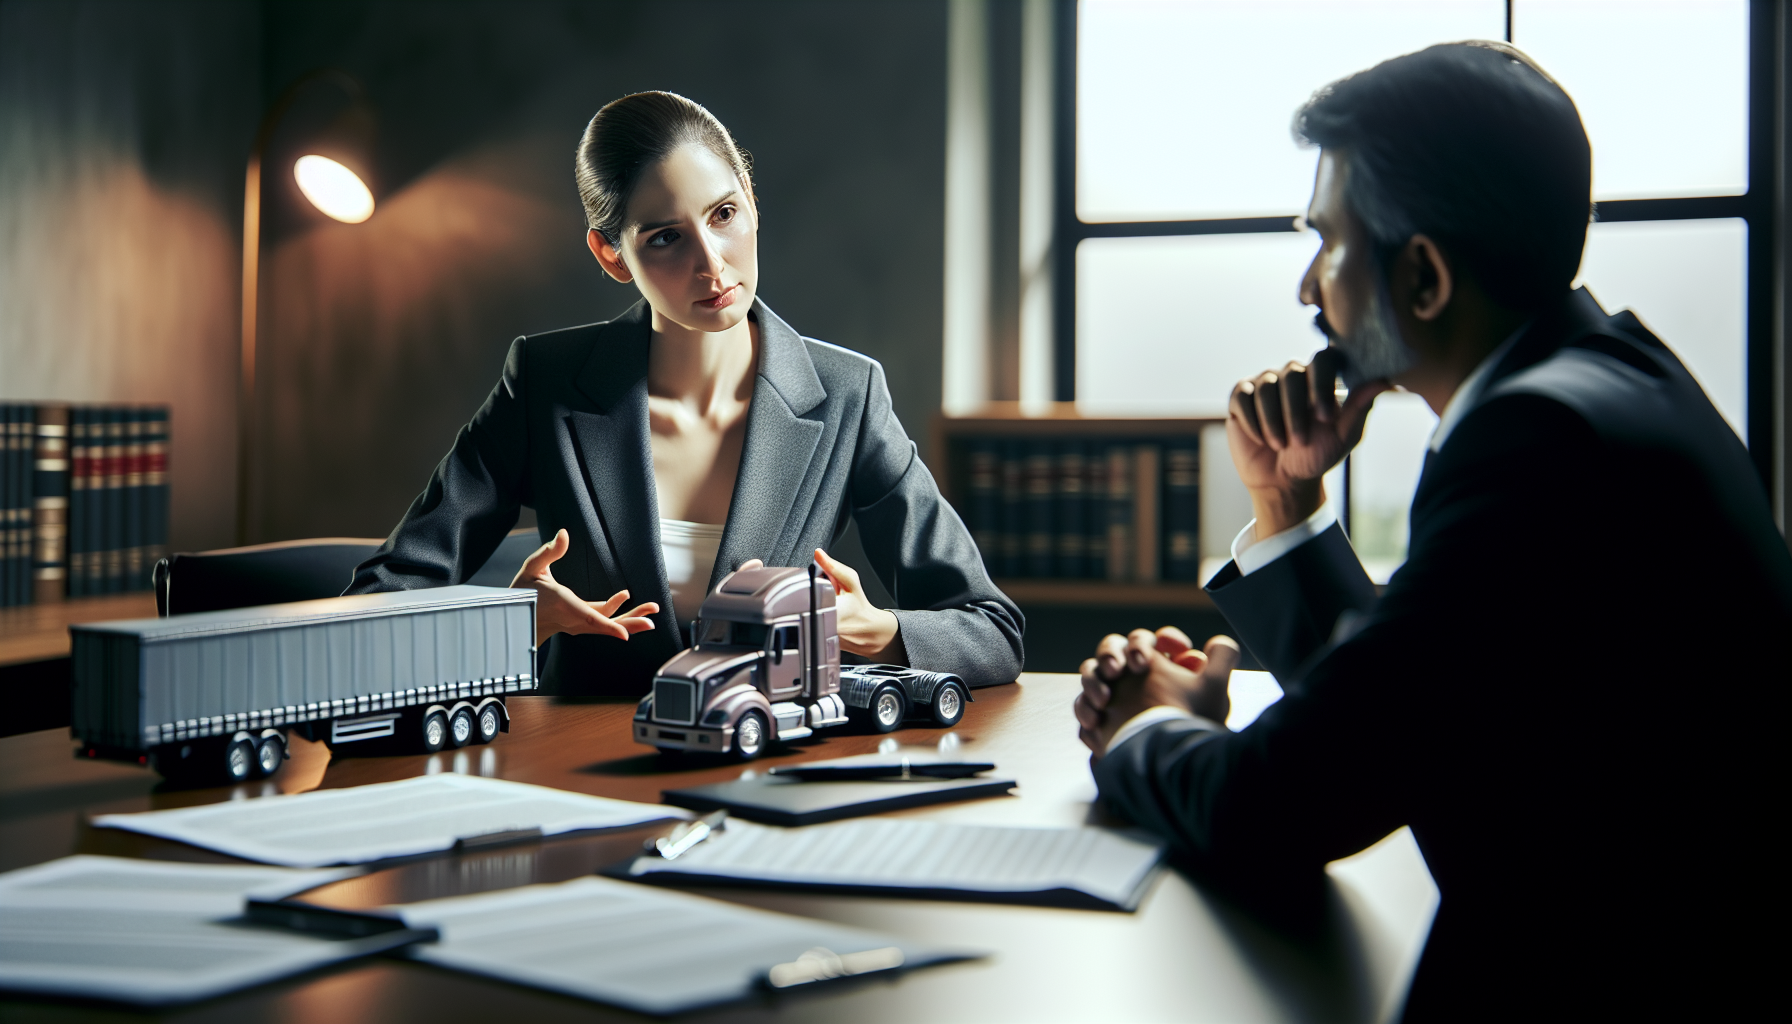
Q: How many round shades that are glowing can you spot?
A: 1